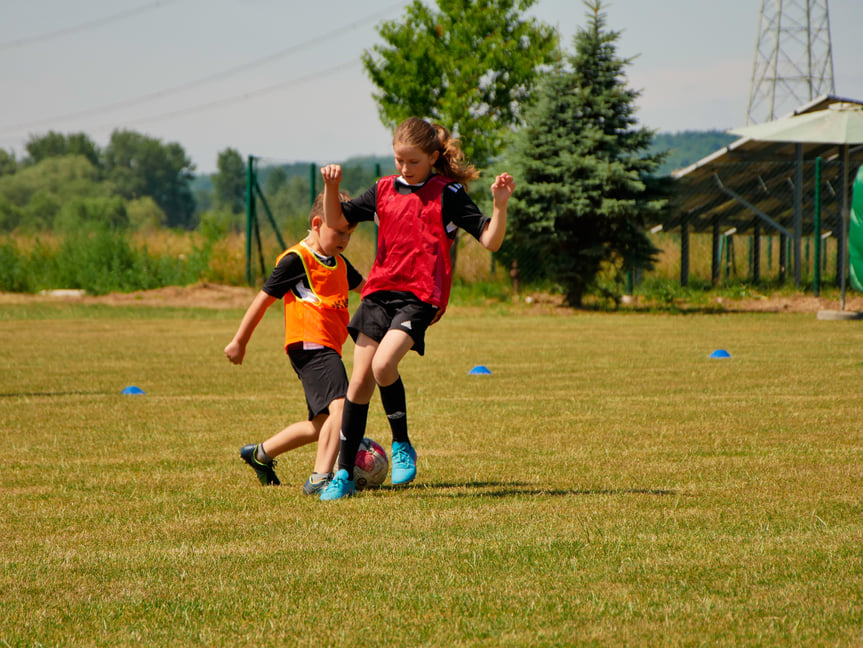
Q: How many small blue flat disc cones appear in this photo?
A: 3